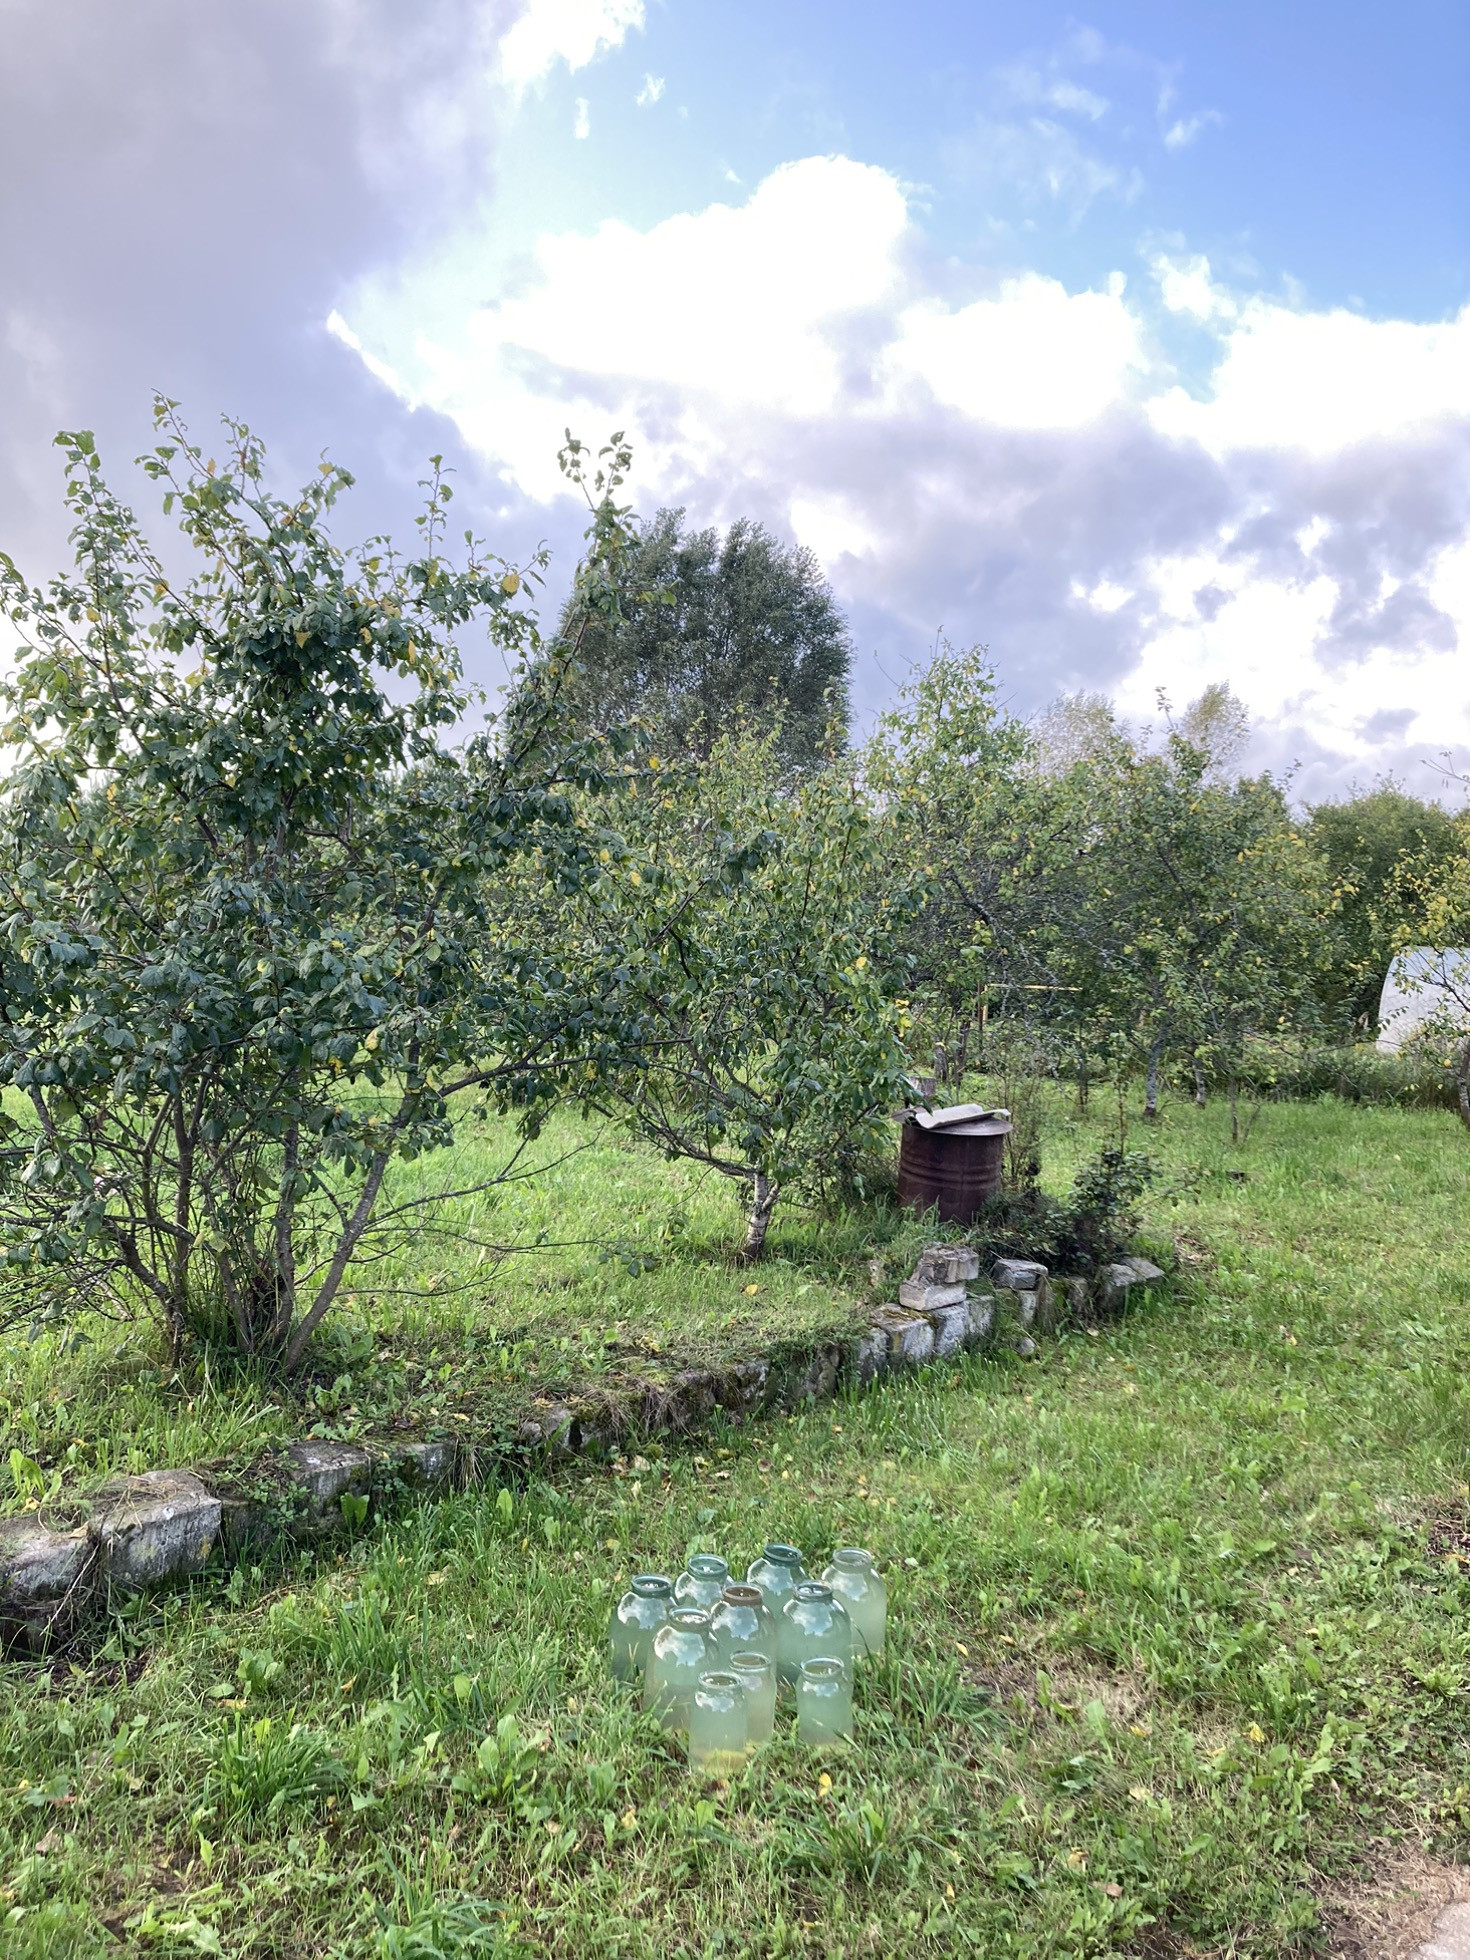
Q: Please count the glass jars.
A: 10